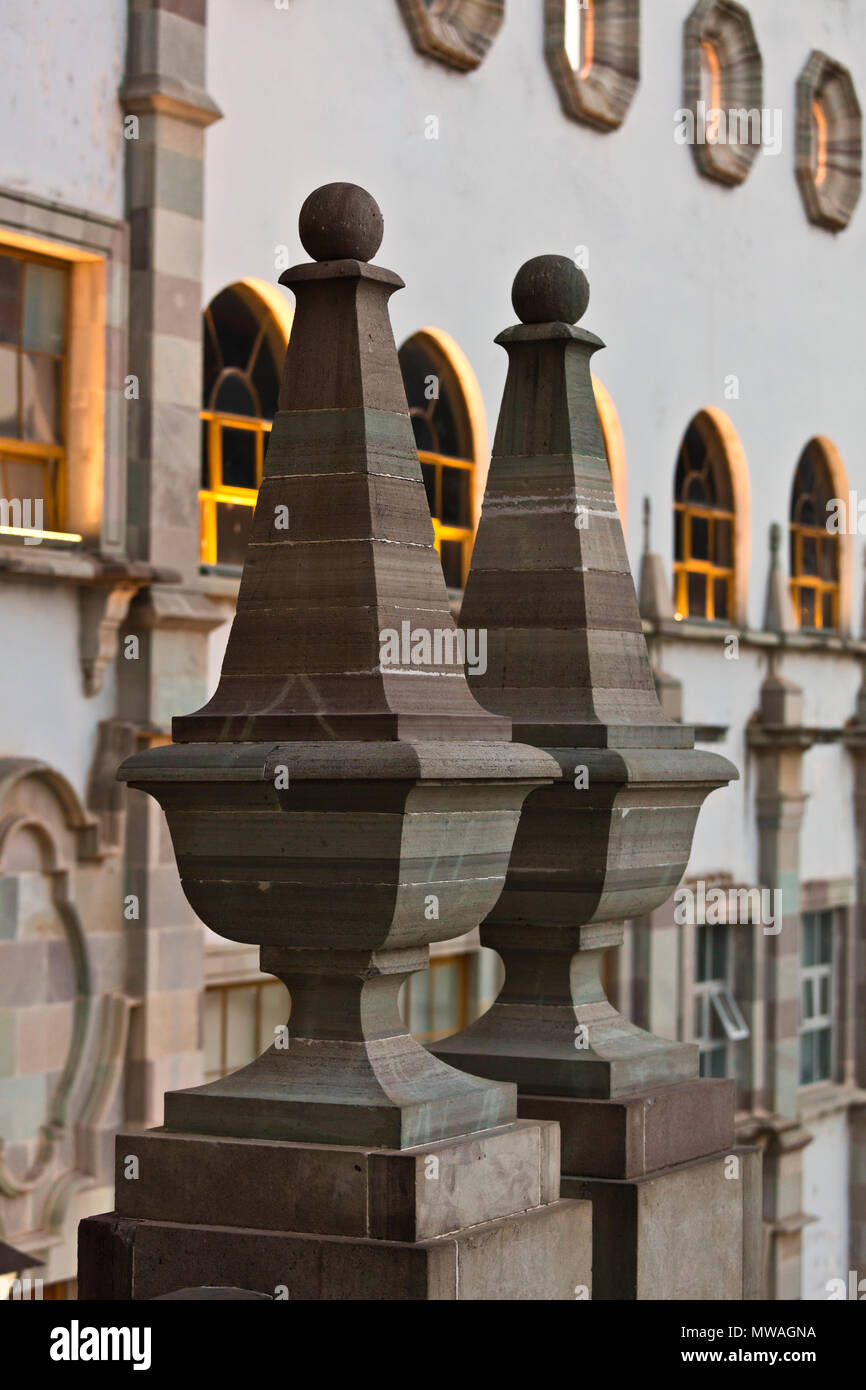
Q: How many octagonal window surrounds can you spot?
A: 4